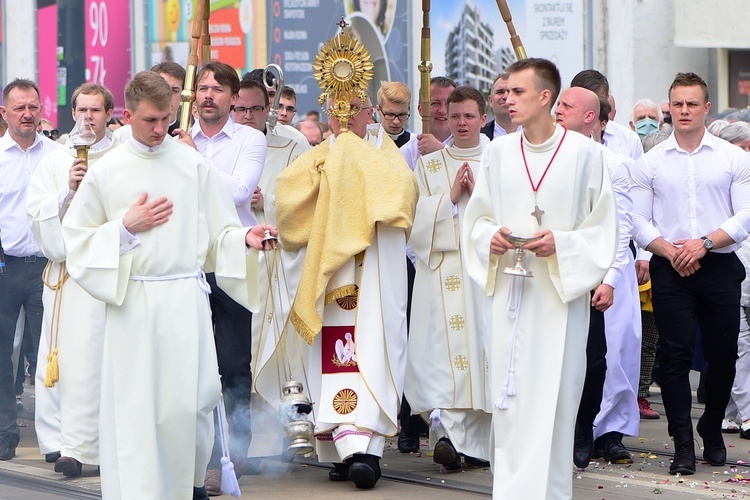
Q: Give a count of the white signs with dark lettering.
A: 1